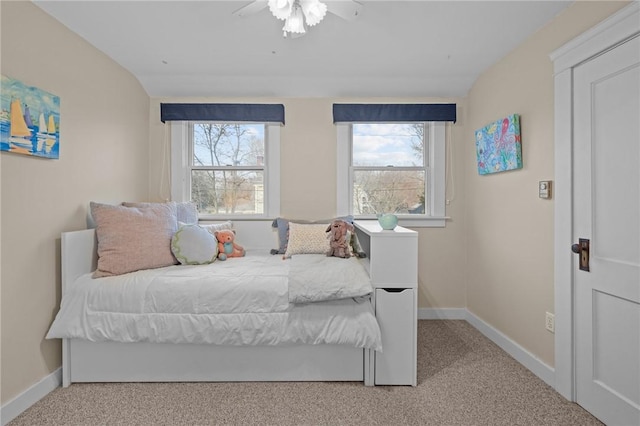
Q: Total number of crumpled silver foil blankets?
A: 0